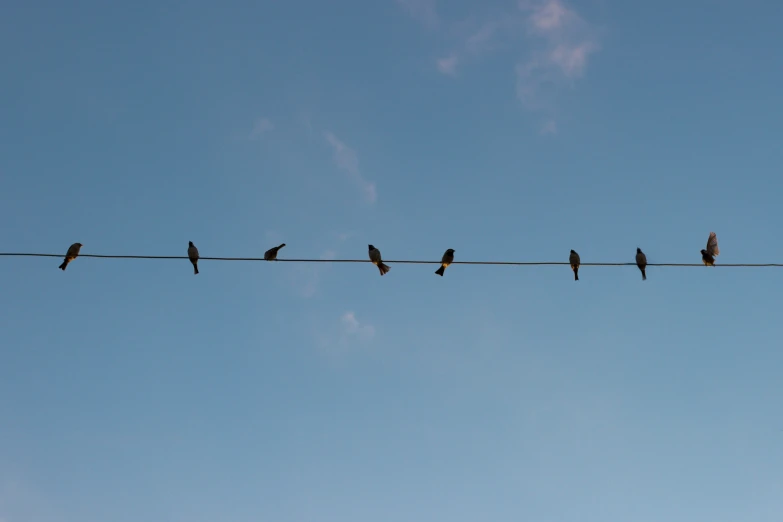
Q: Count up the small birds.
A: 8